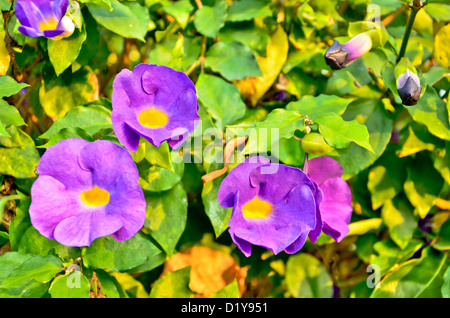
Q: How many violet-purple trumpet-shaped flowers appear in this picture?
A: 5